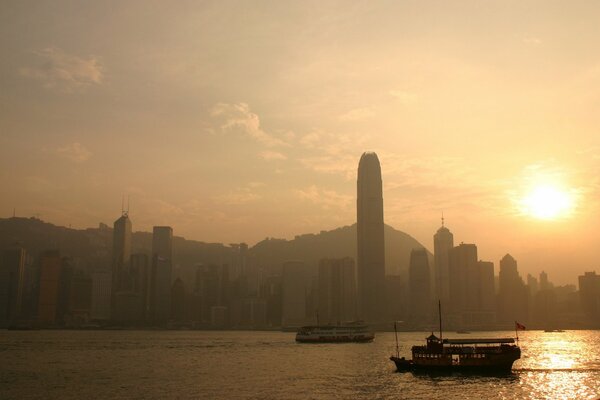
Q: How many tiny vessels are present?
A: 2